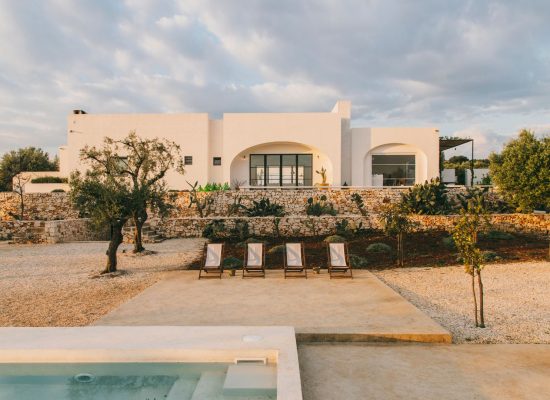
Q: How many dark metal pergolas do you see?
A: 1